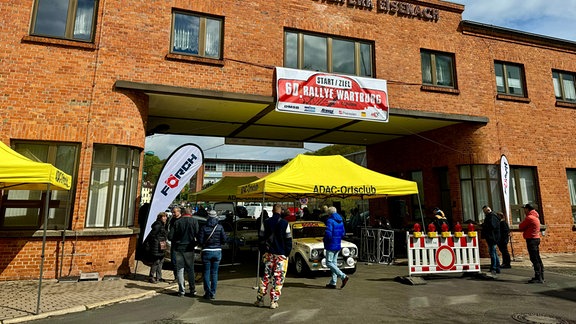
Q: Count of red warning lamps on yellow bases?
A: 5